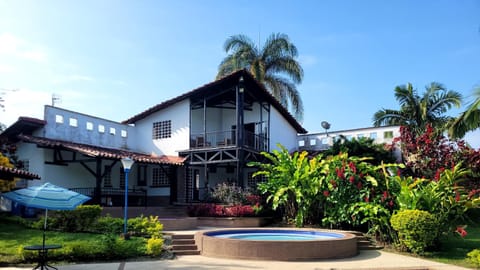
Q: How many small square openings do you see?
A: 14